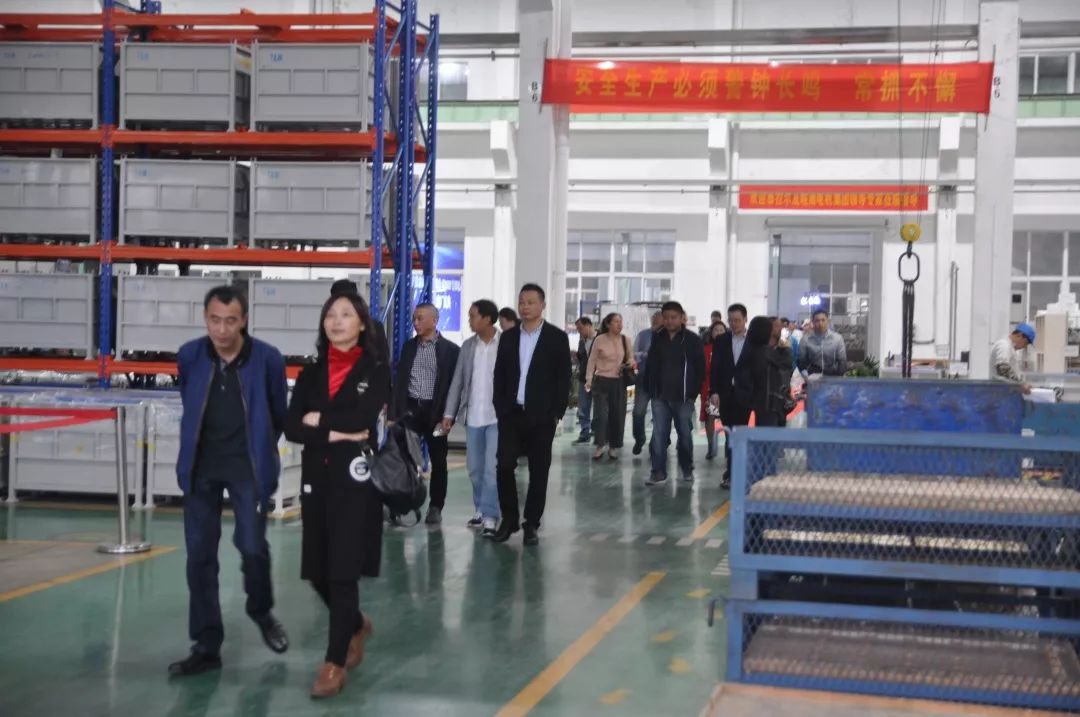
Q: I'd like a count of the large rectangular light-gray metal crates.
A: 11